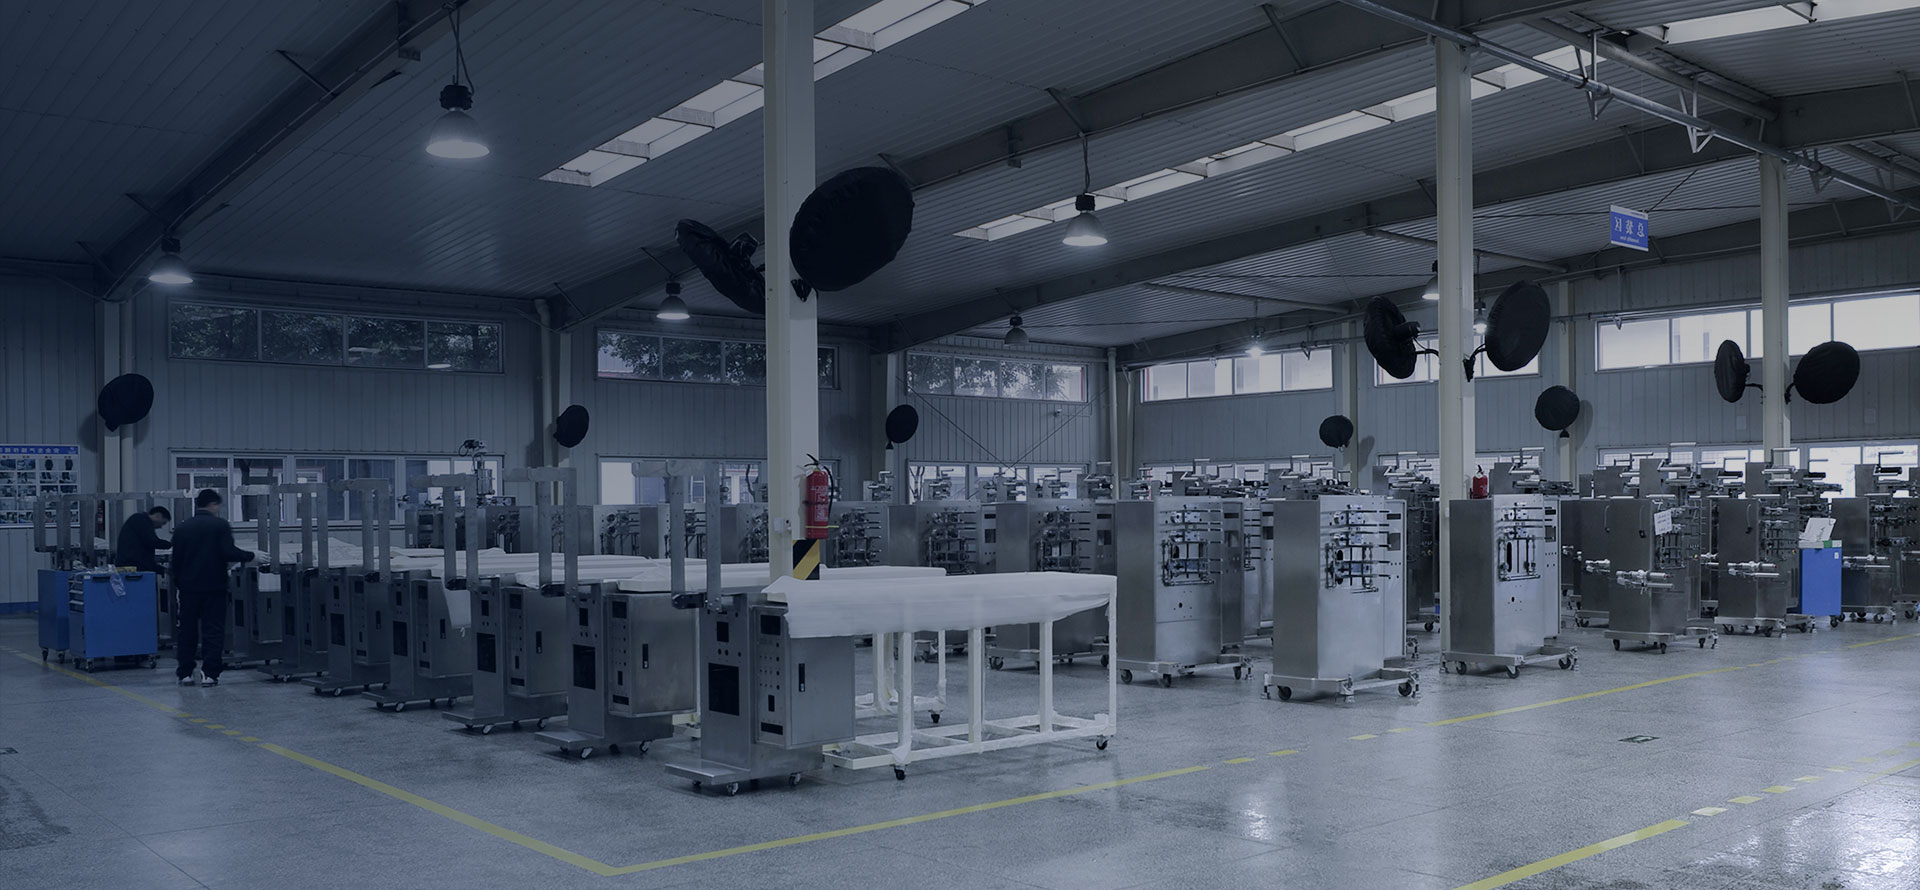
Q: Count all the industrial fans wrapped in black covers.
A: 11